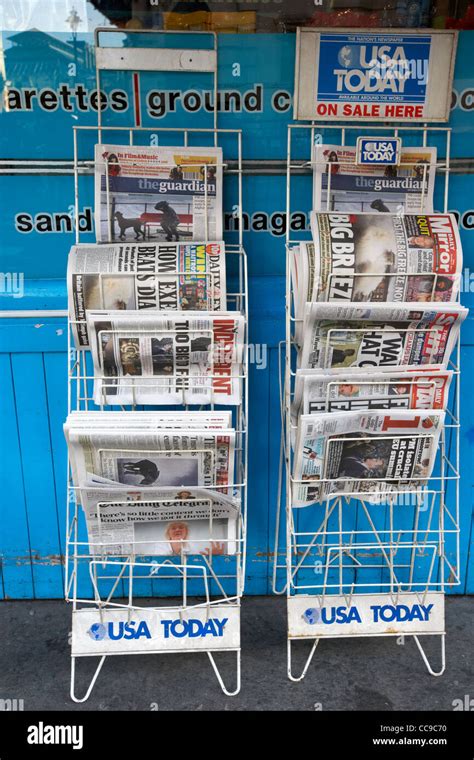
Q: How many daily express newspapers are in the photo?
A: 1